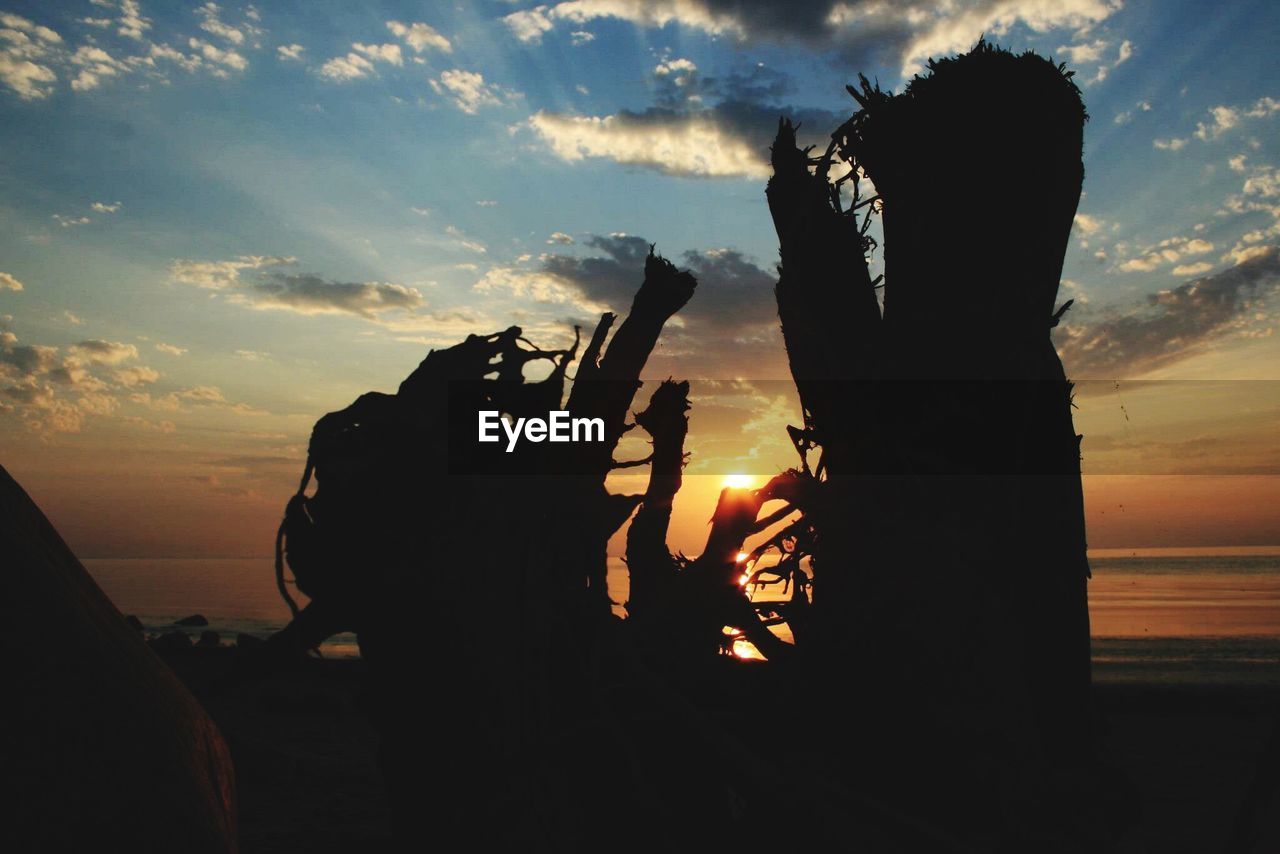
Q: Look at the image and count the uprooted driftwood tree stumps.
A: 2